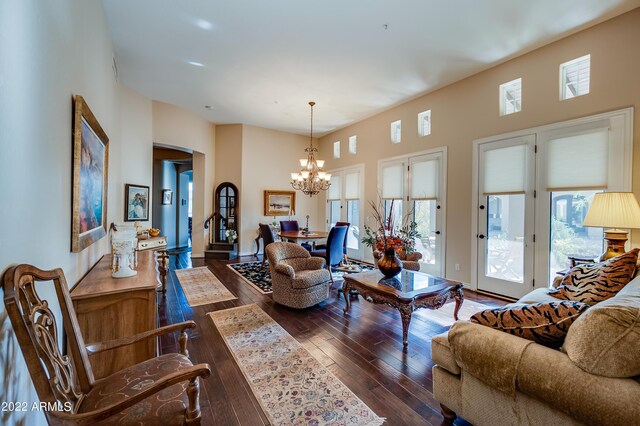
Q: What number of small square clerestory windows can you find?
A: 6